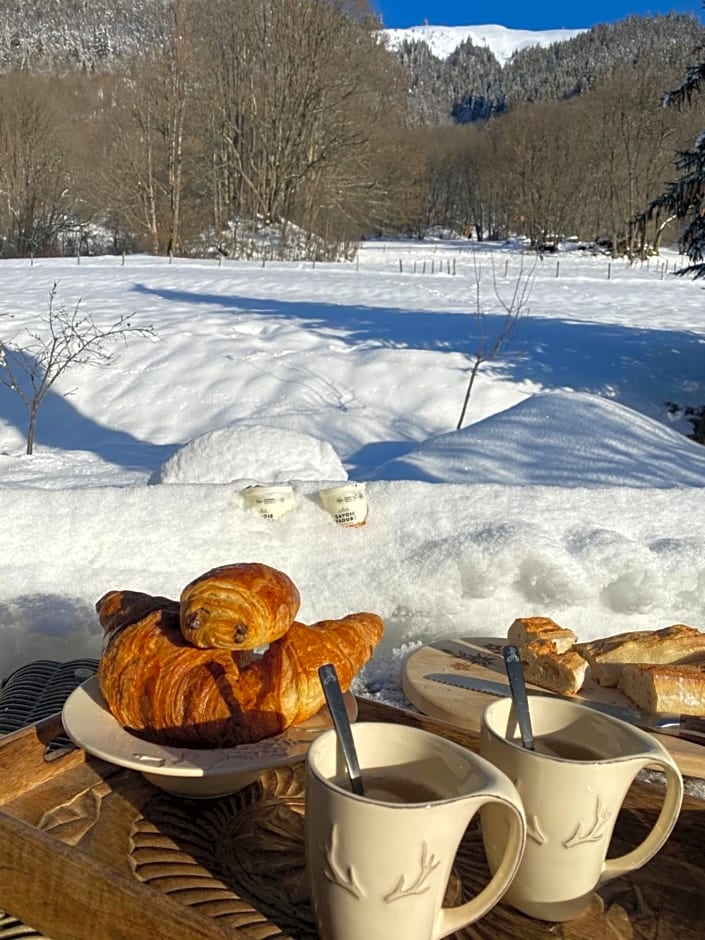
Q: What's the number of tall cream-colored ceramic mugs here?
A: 2